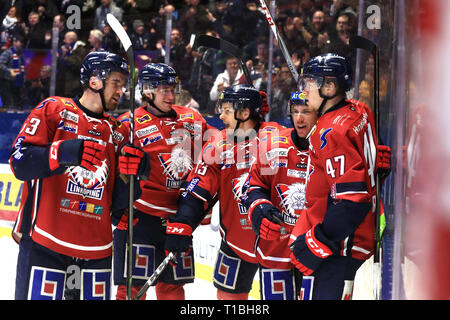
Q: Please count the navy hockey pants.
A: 5